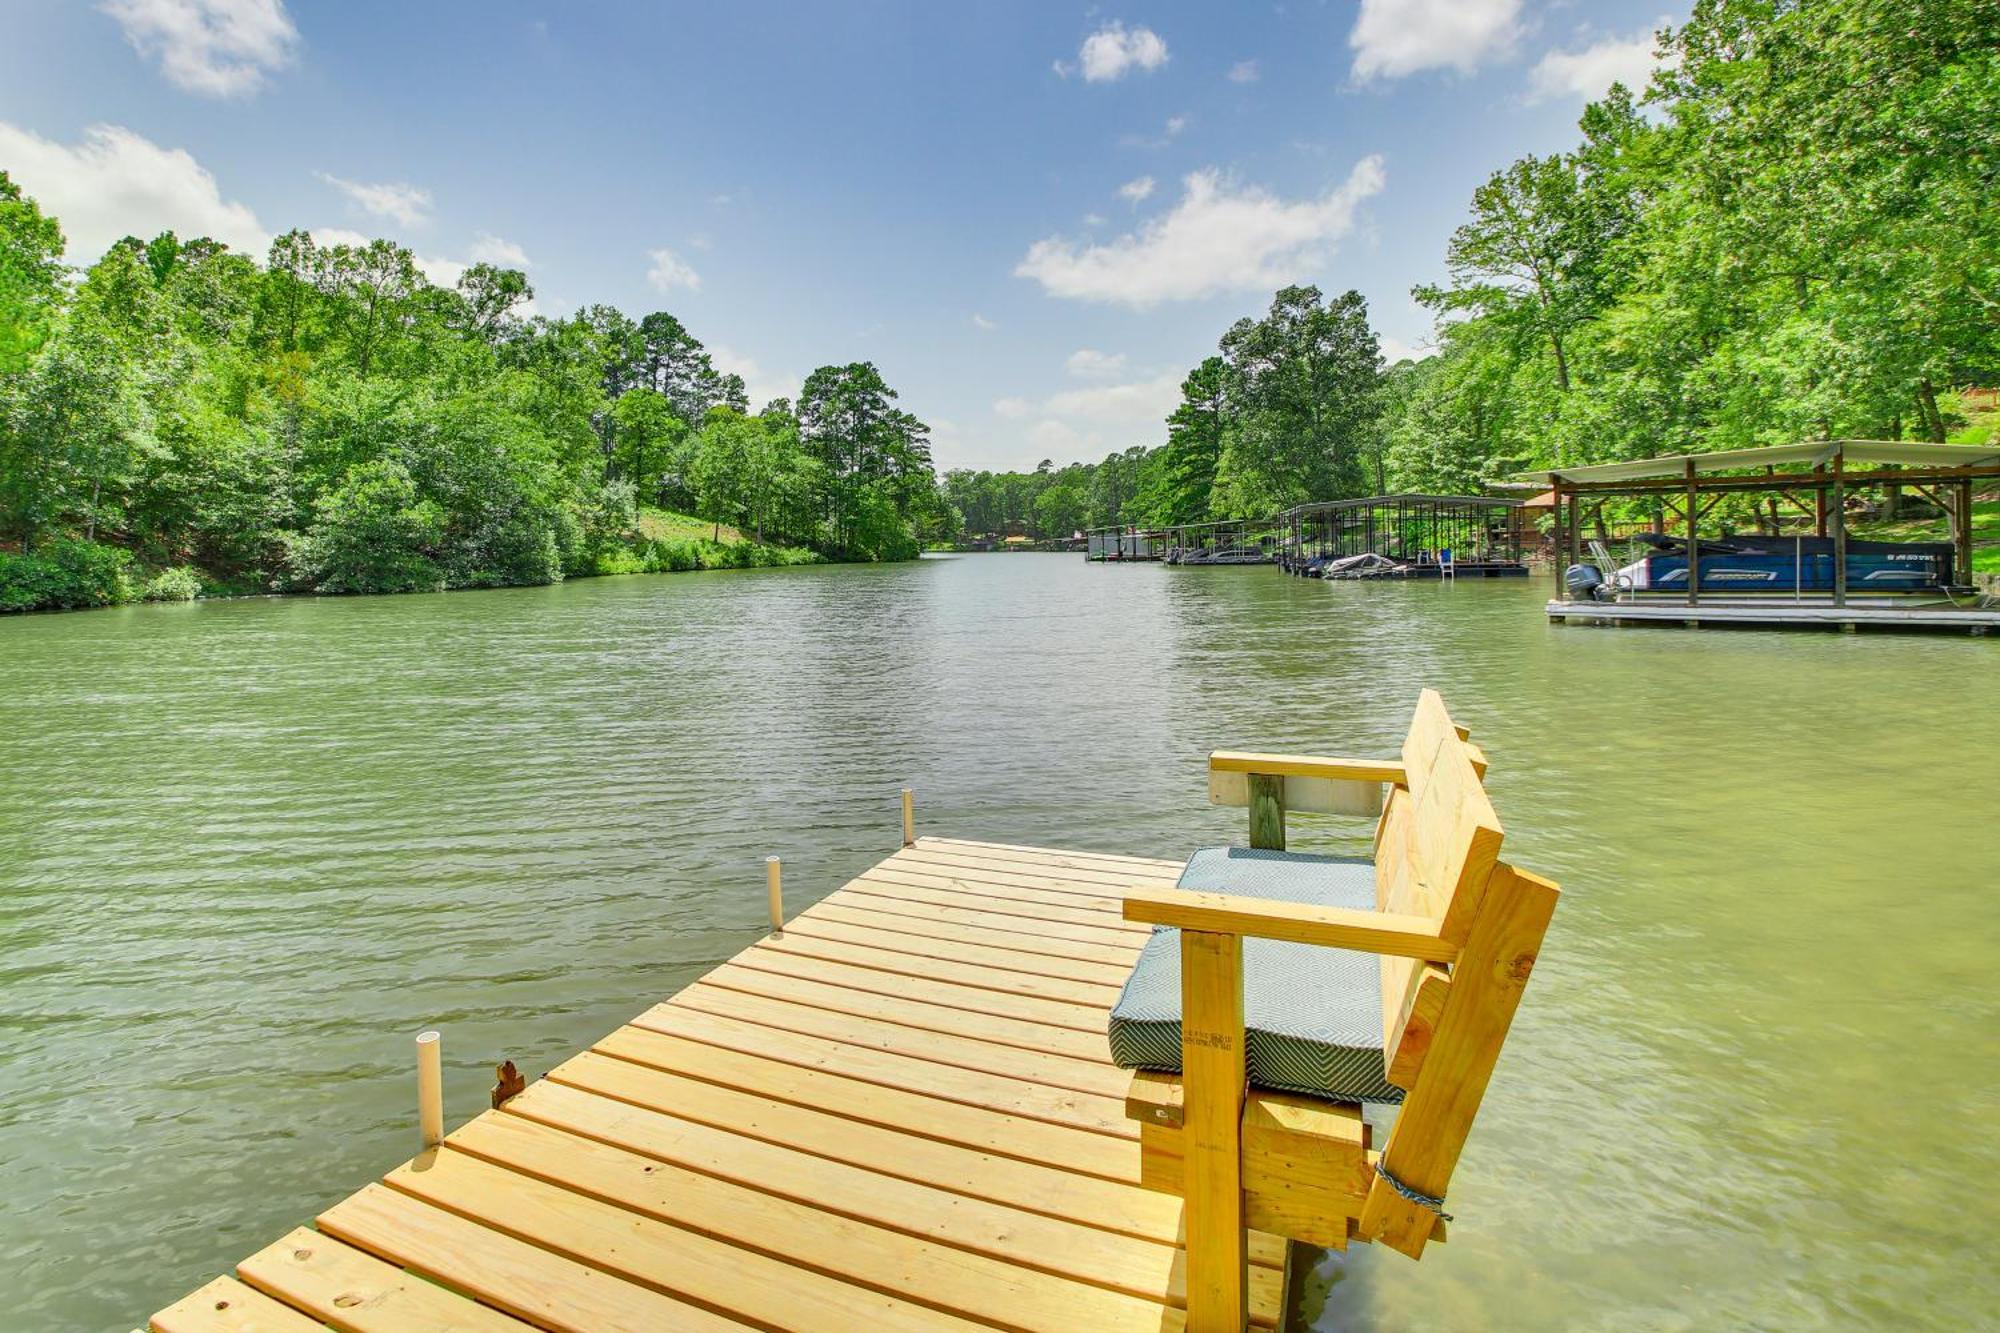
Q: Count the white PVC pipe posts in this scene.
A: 3